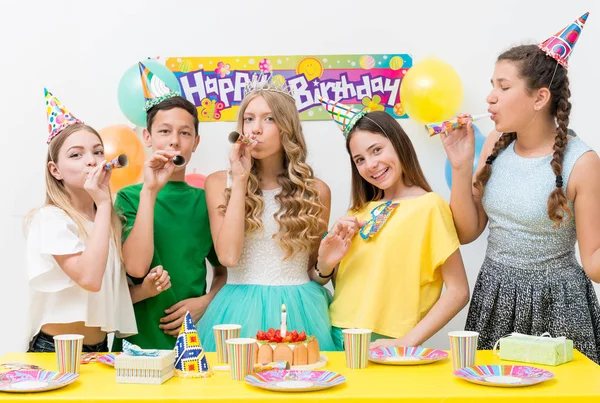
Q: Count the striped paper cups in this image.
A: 5